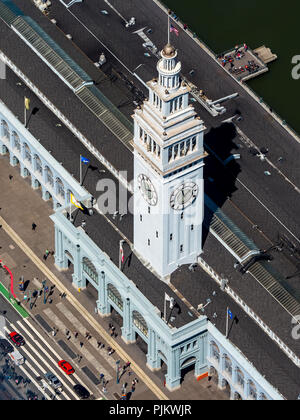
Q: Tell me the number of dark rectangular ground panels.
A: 3